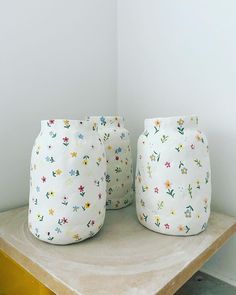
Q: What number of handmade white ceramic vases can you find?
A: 3